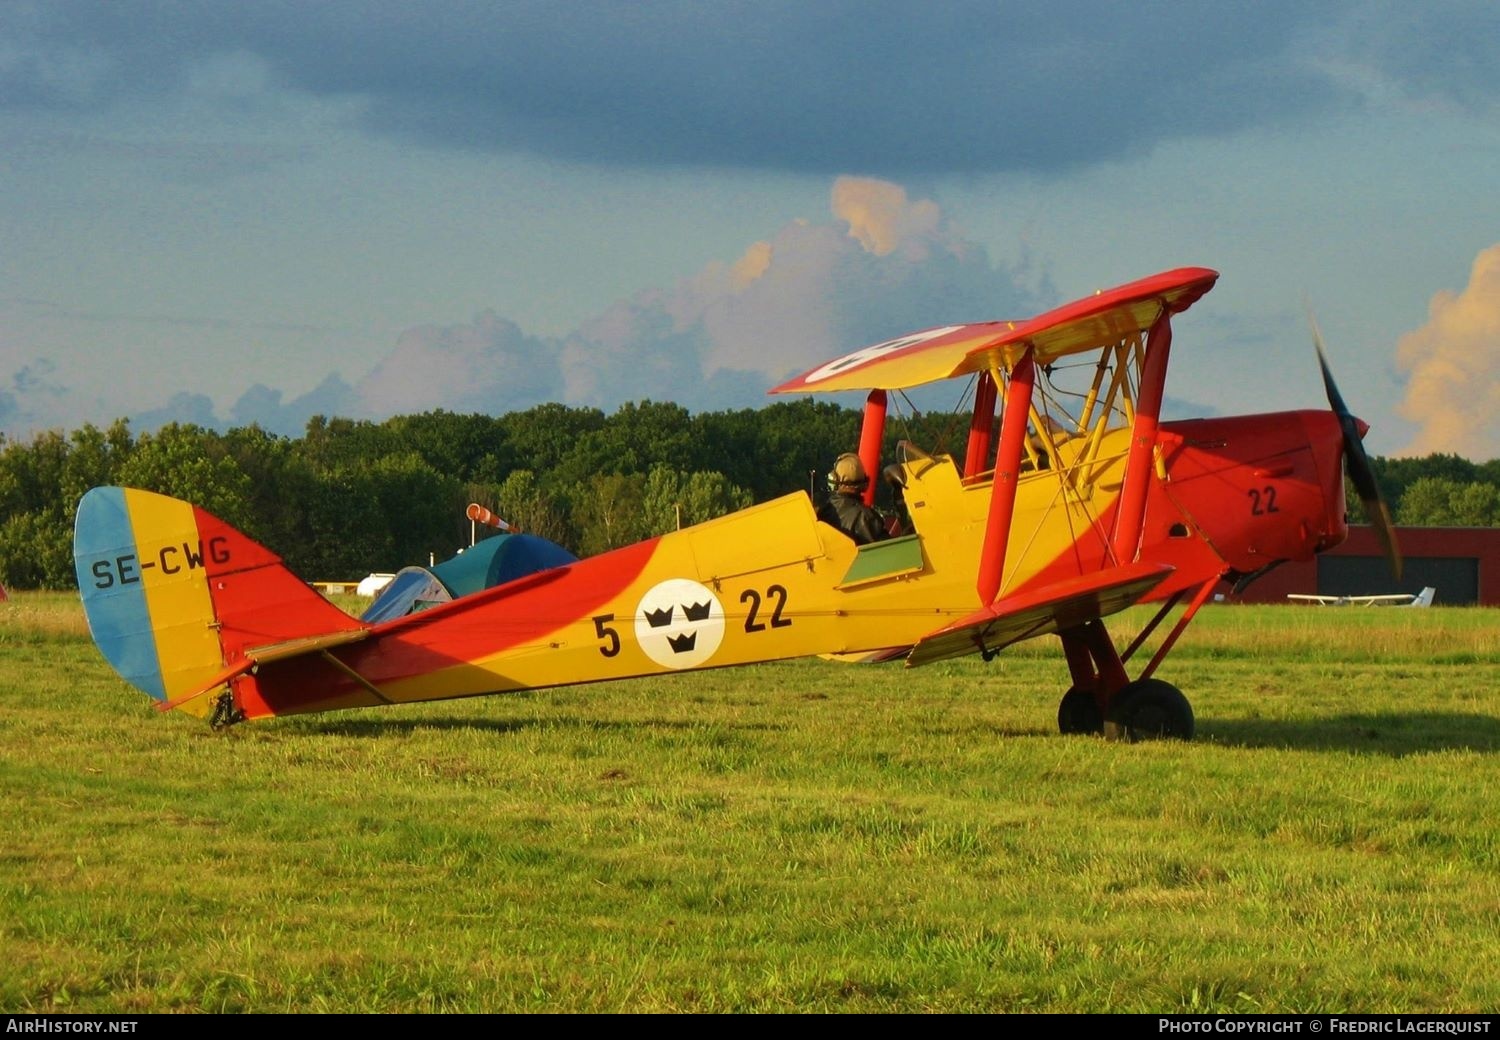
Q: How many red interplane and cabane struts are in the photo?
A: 4